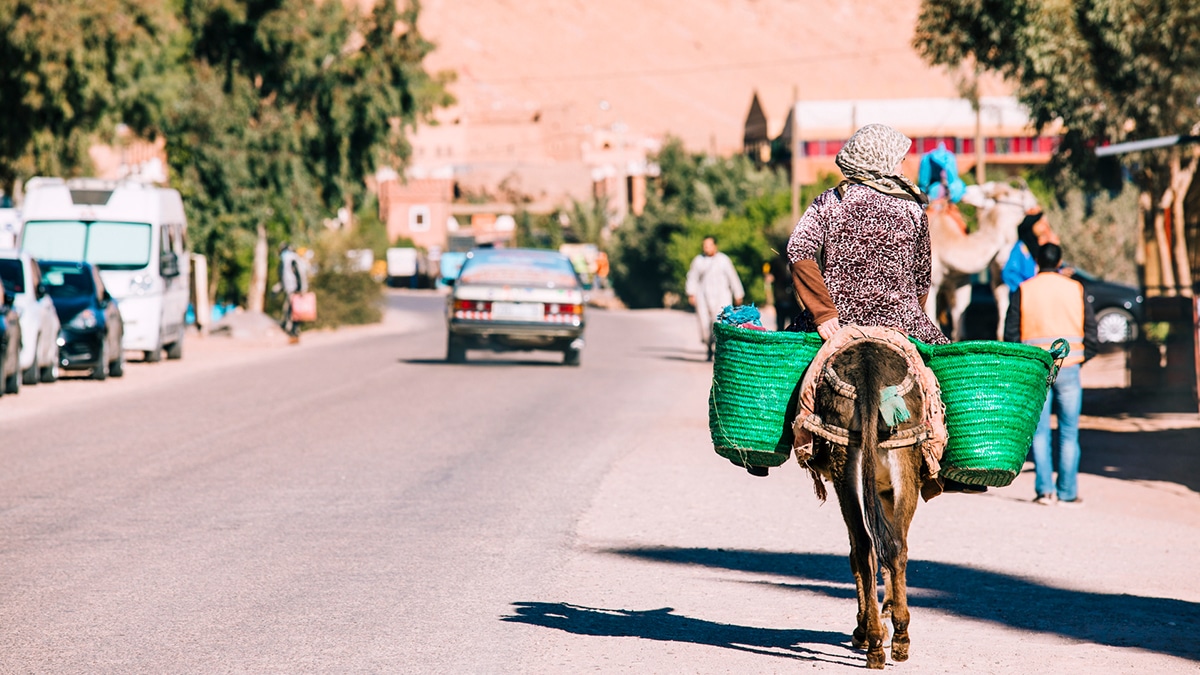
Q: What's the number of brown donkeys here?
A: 1